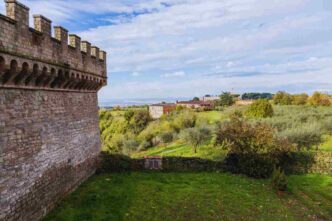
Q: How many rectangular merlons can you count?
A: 7